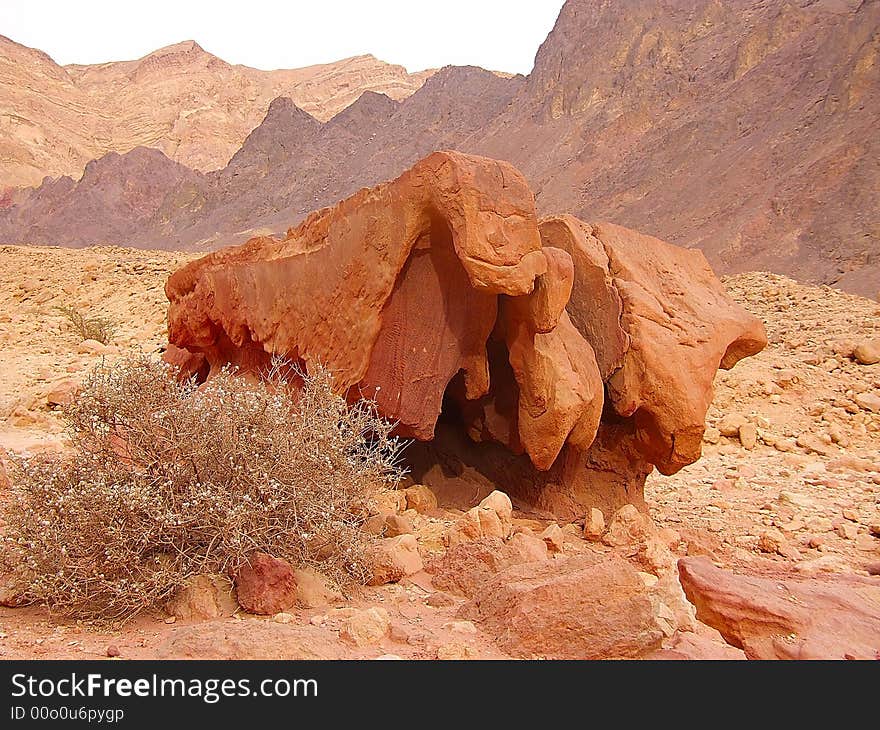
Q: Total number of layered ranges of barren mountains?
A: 2